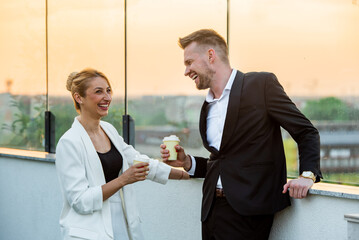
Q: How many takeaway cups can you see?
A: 2